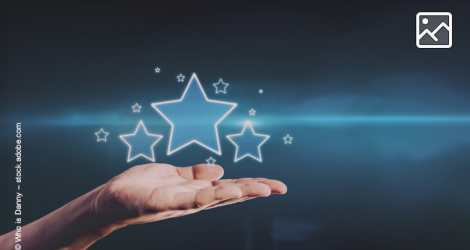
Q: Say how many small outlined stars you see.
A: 9